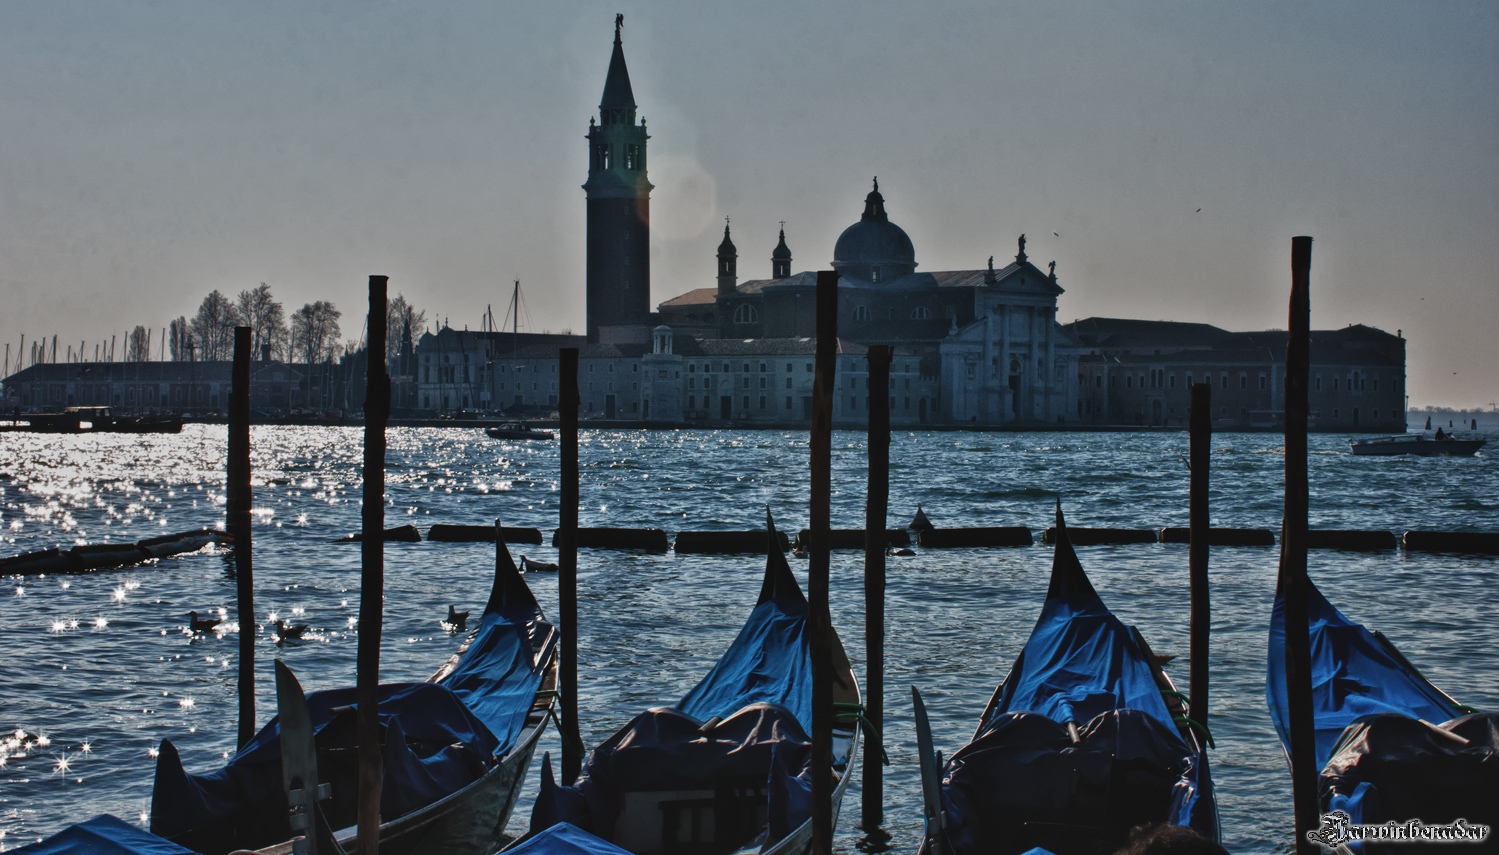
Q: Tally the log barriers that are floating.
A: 13